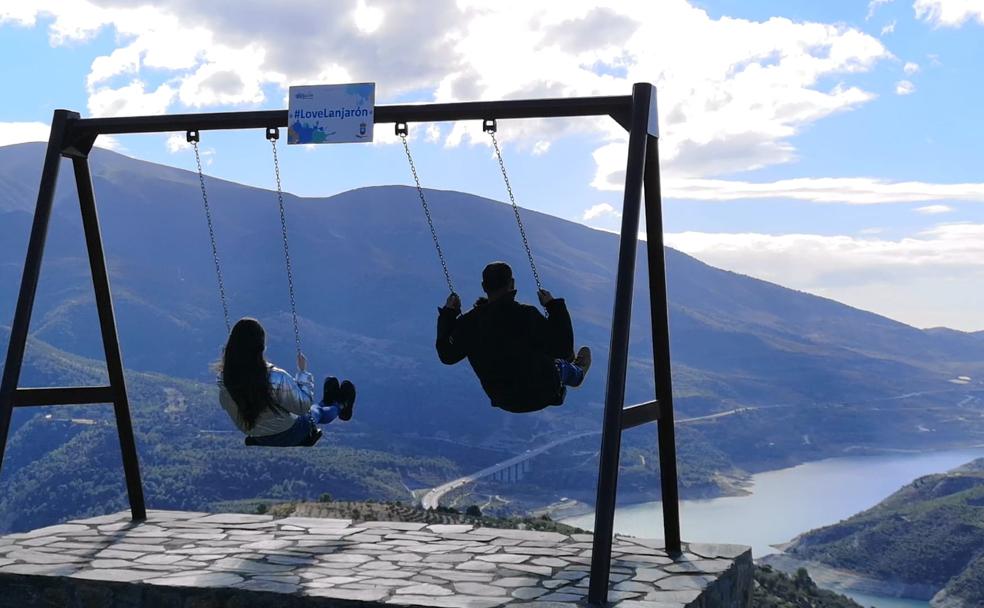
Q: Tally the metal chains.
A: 4